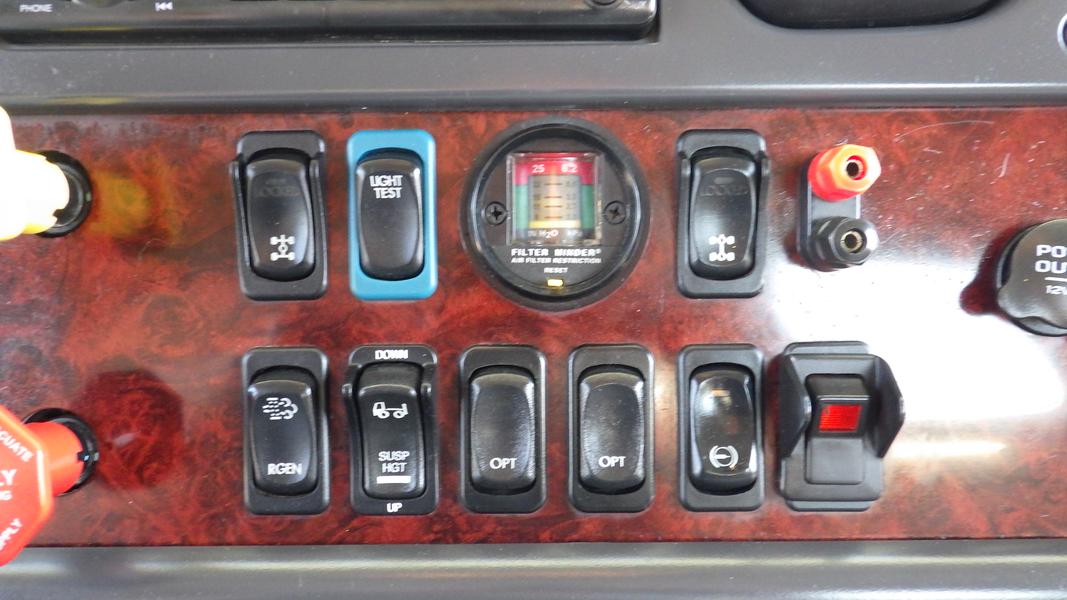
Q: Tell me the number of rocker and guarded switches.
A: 9